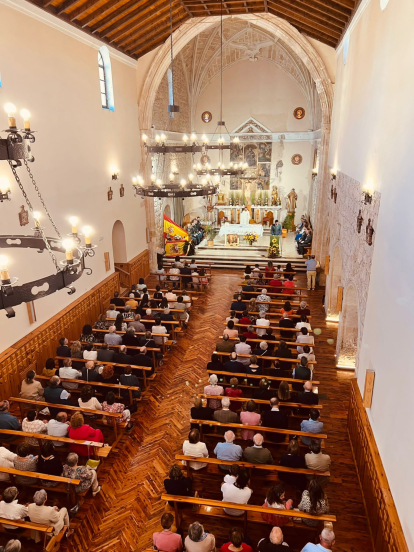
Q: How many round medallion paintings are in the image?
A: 4